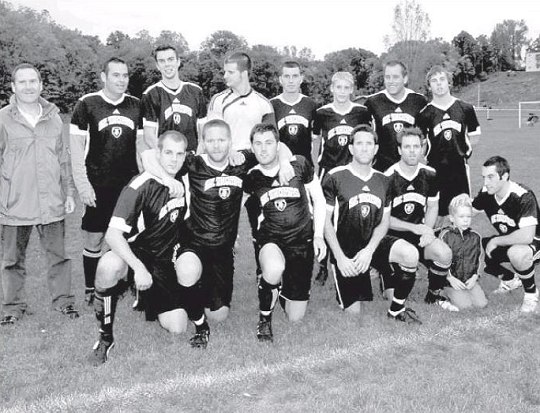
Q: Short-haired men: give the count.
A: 14